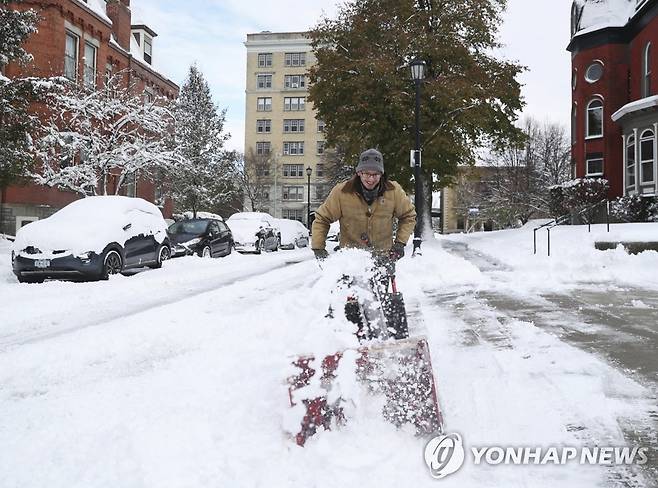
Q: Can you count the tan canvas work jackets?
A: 1